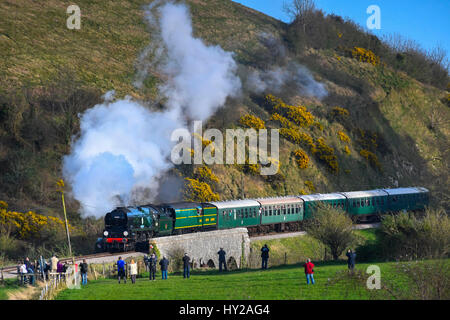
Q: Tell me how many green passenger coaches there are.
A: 5